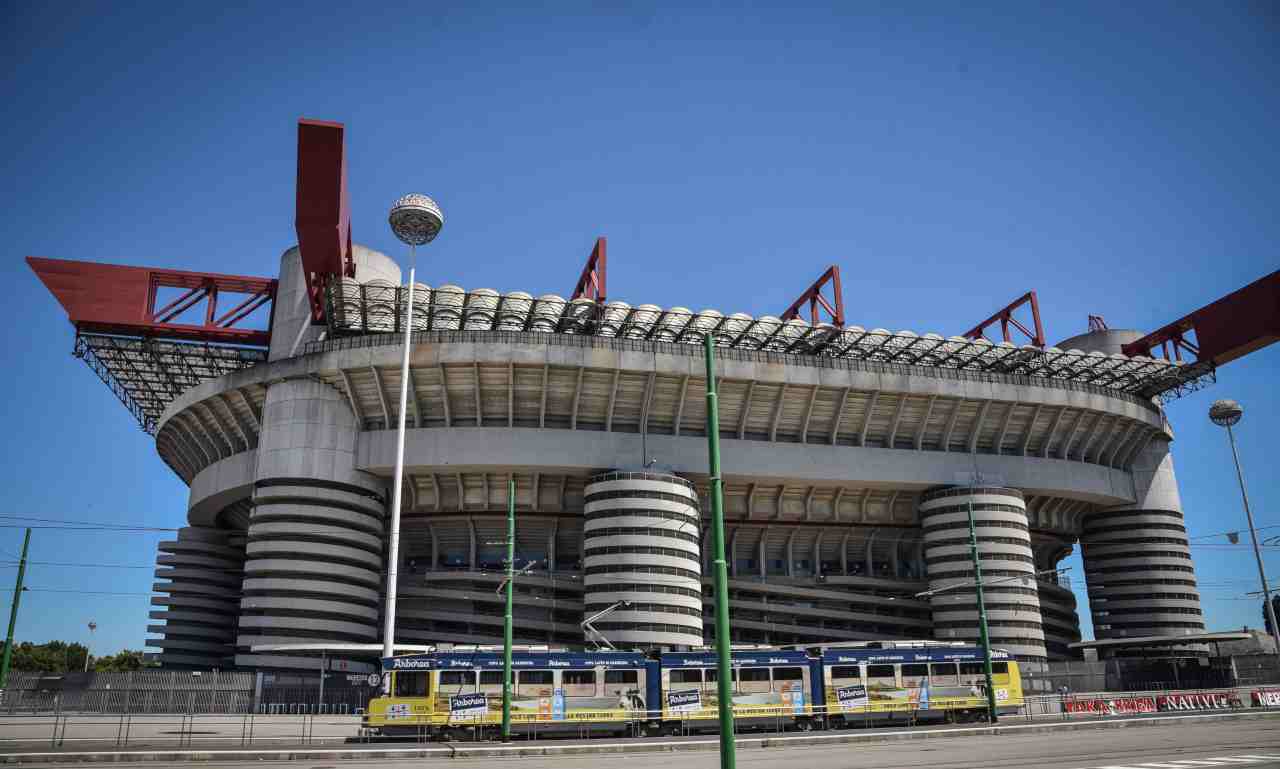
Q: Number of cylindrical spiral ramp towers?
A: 5